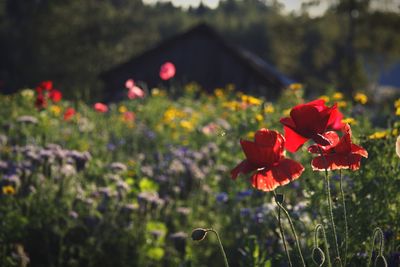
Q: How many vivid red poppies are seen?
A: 3